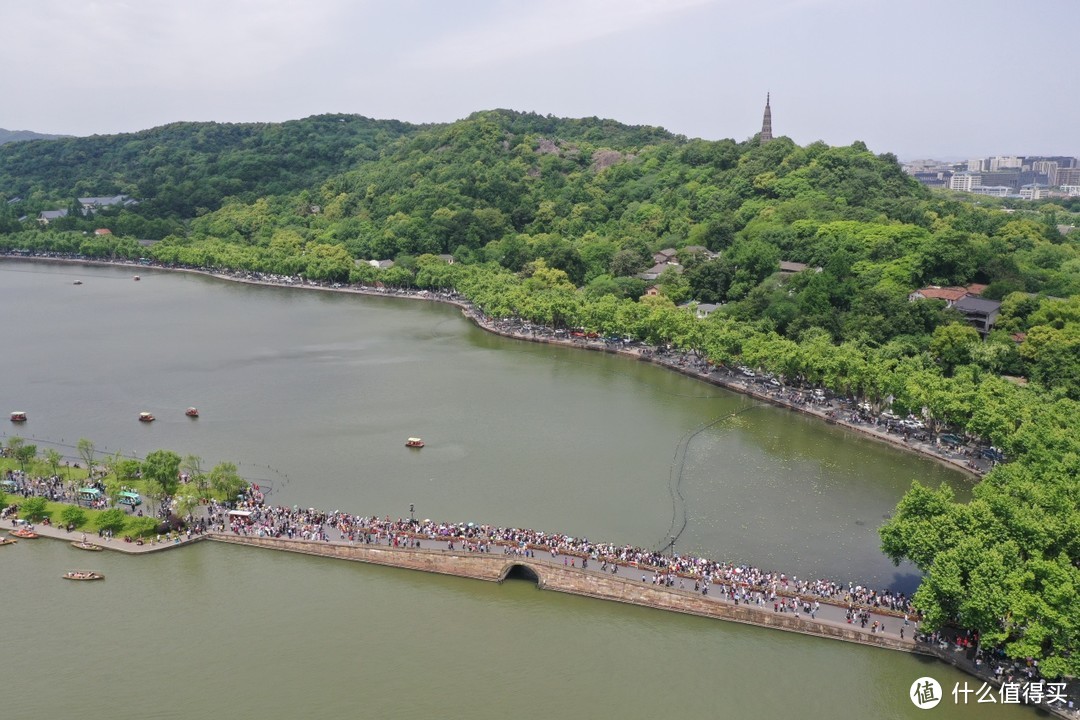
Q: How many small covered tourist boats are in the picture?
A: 6